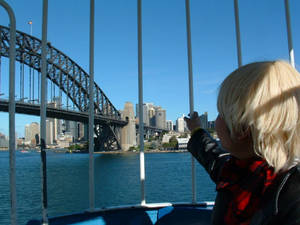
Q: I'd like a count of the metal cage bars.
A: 7